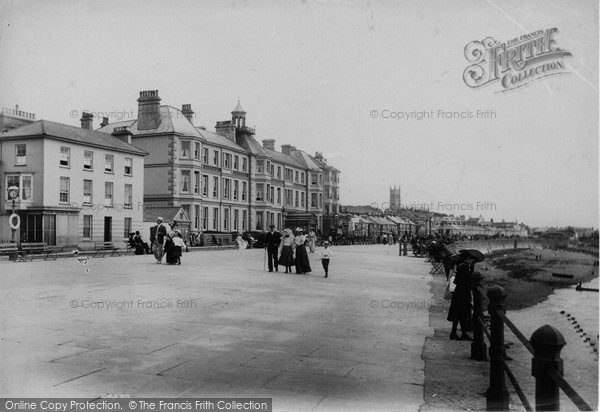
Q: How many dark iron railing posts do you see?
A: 3